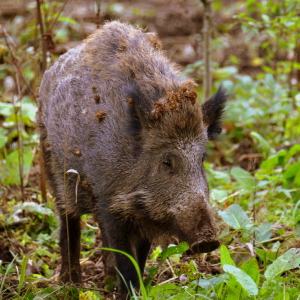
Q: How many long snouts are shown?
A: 1